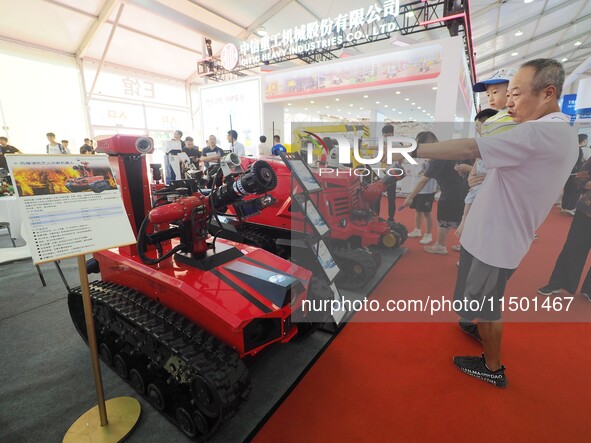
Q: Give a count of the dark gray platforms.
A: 1